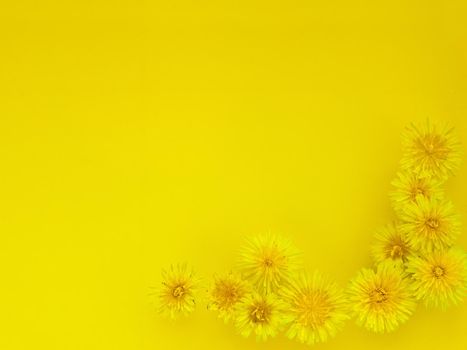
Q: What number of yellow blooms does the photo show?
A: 11